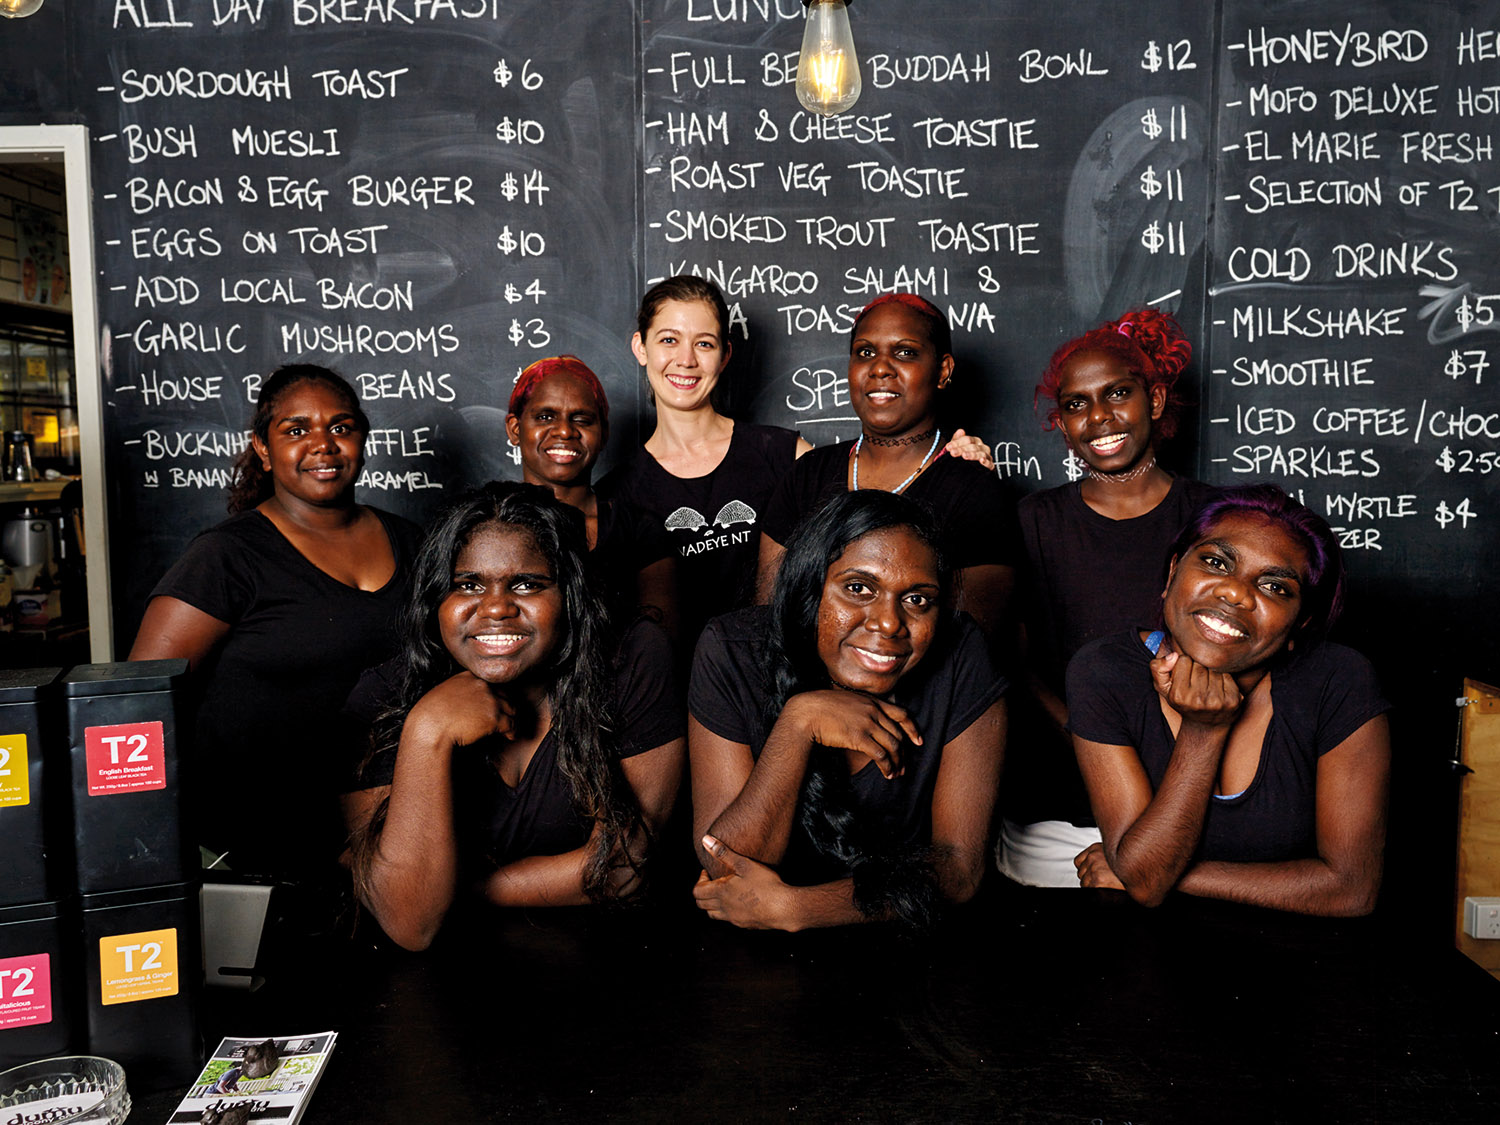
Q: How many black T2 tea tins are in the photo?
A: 4